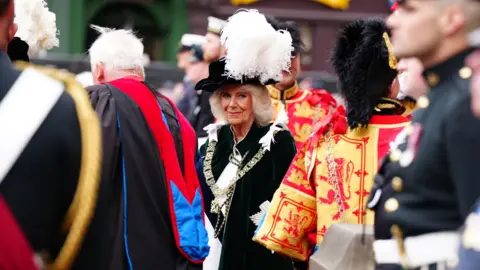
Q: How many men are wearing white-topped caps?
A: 2